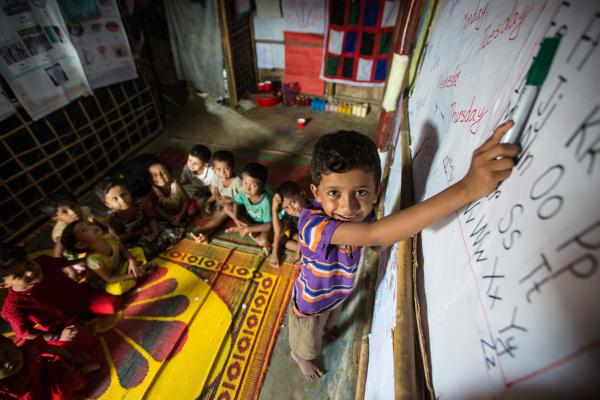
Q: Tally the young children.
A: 11